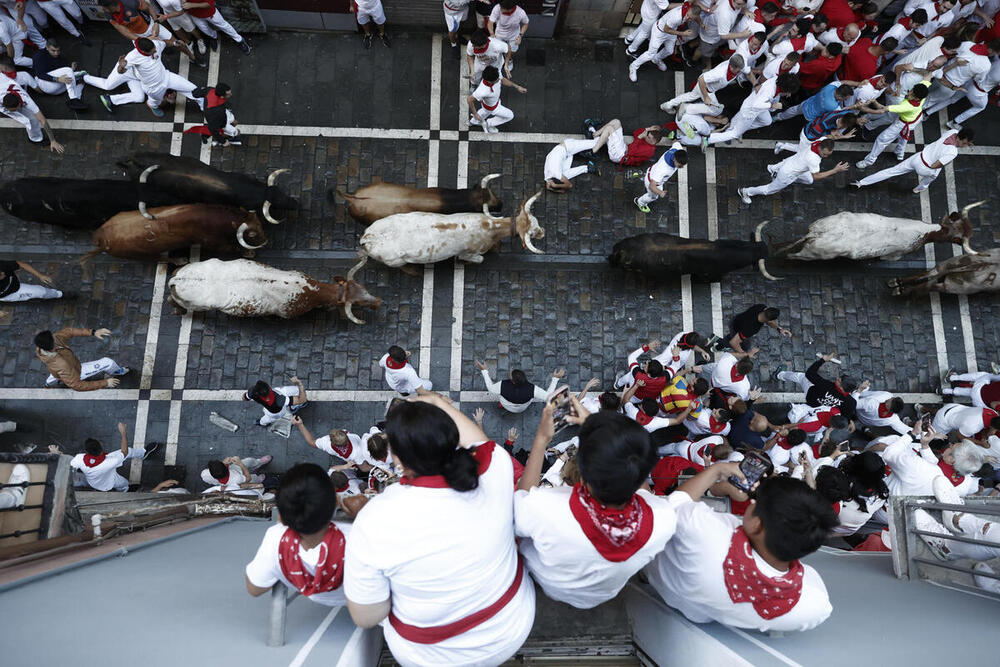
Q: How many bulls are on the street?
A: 9